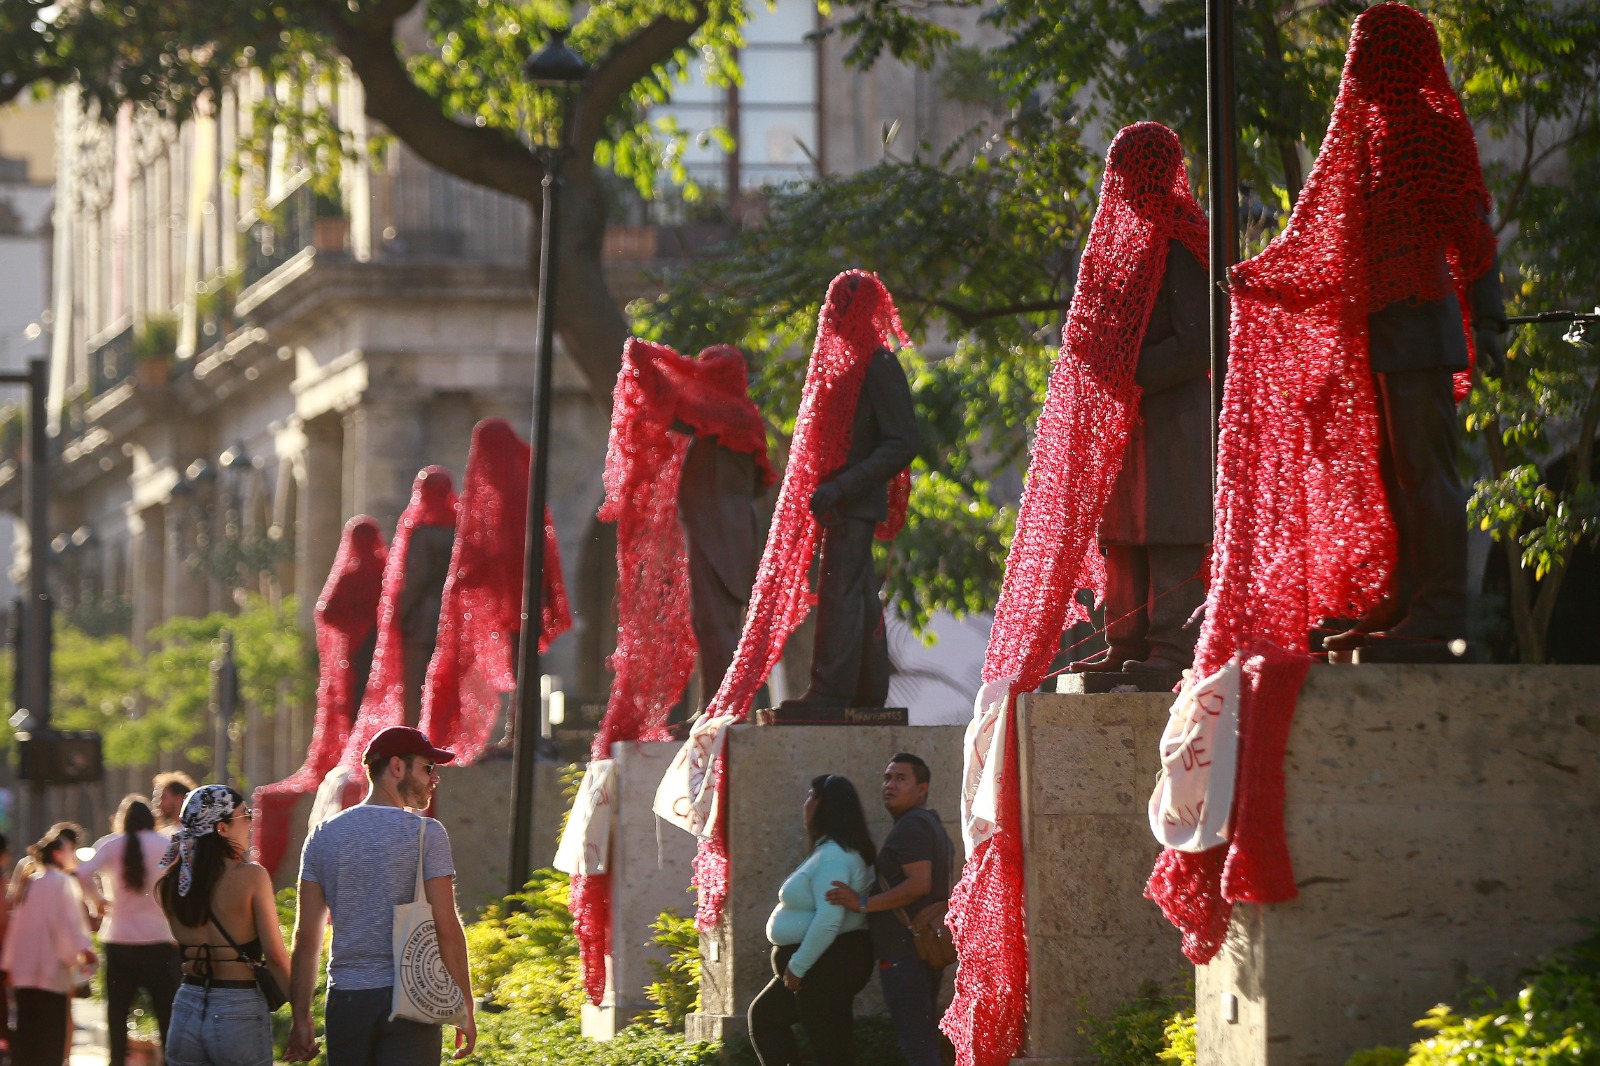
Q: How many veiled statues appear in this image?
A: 7